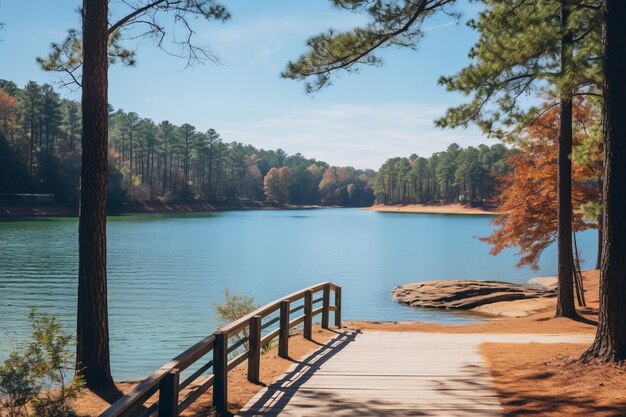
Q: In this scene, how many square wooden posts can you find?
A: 7